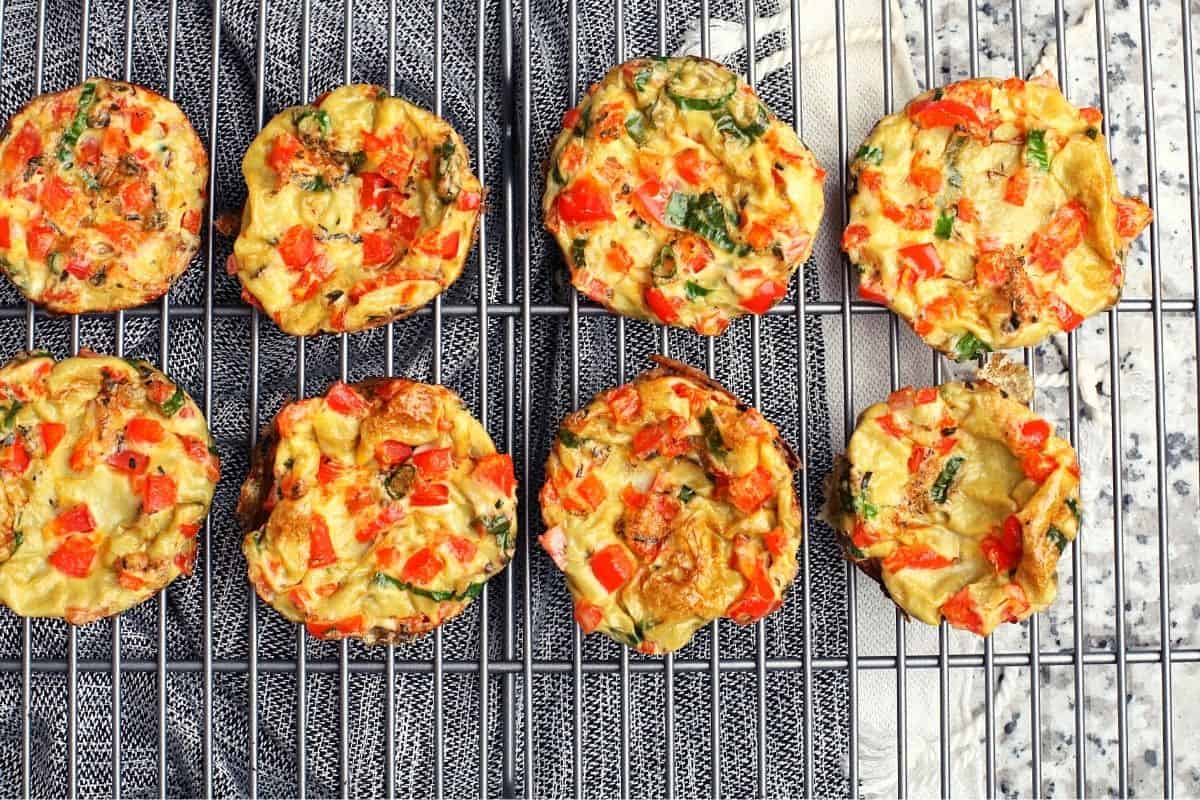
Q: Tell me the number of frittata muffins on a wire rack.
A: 8